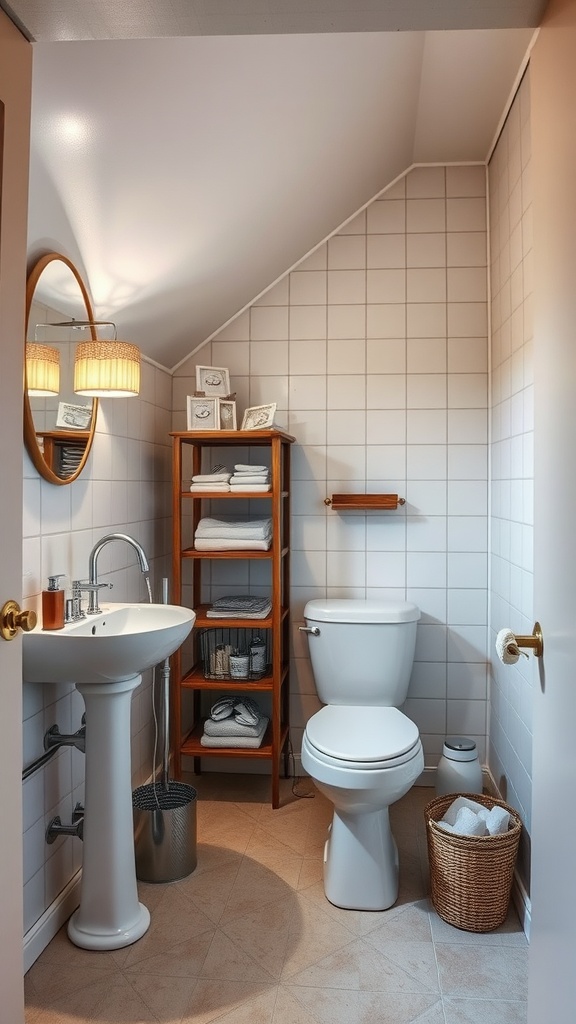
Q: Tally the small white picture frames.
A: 4